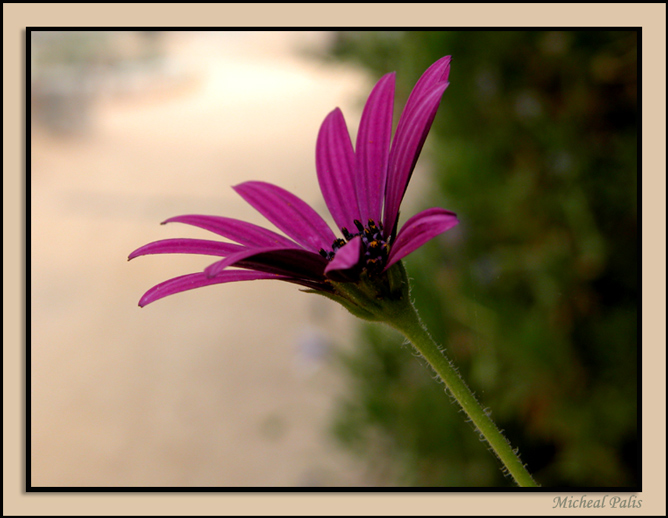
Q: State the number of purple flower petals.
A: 11